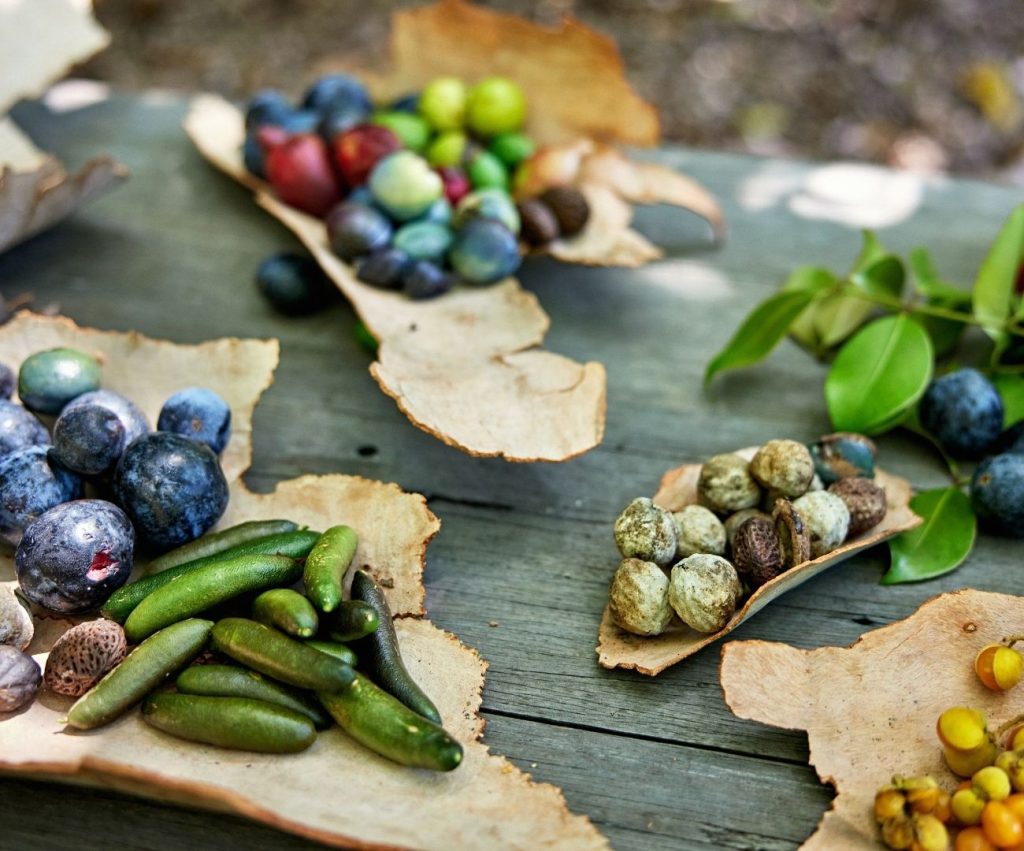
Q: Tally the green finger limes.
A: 13